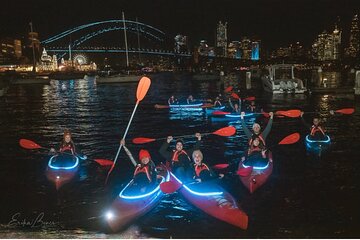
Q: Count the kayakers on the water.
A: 12